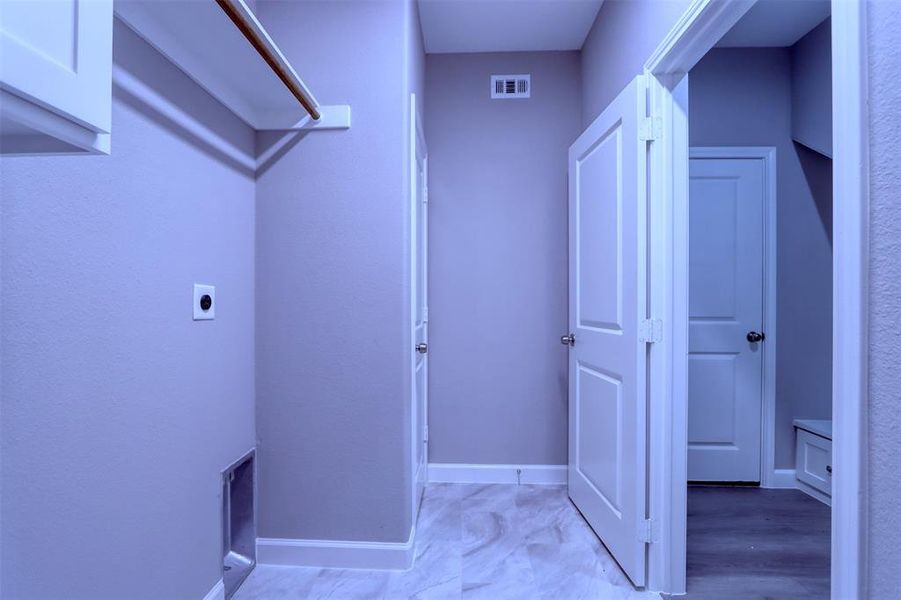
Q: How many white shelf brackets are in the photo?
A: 1